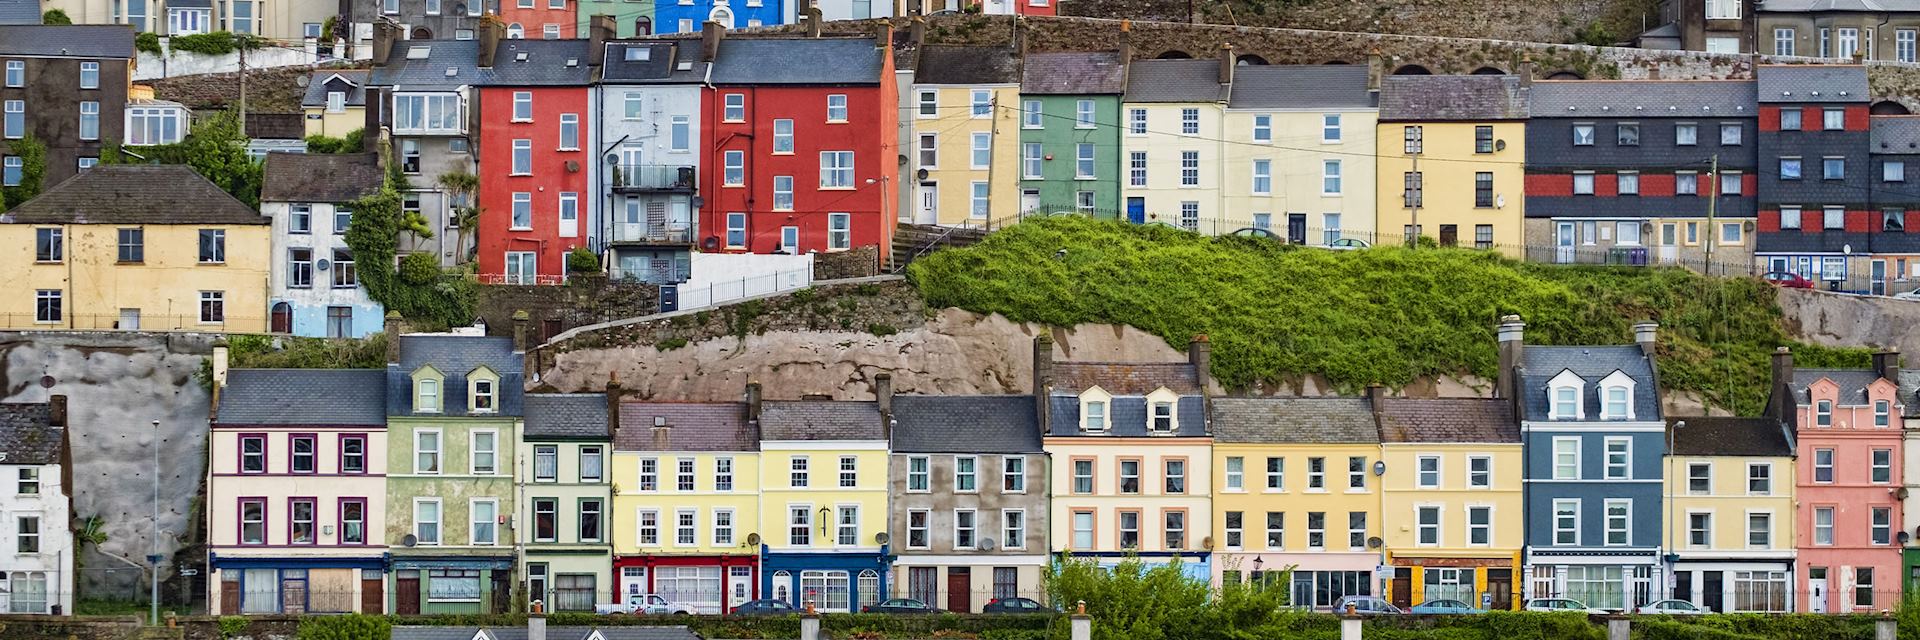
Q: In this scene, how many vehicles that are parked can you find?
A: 12